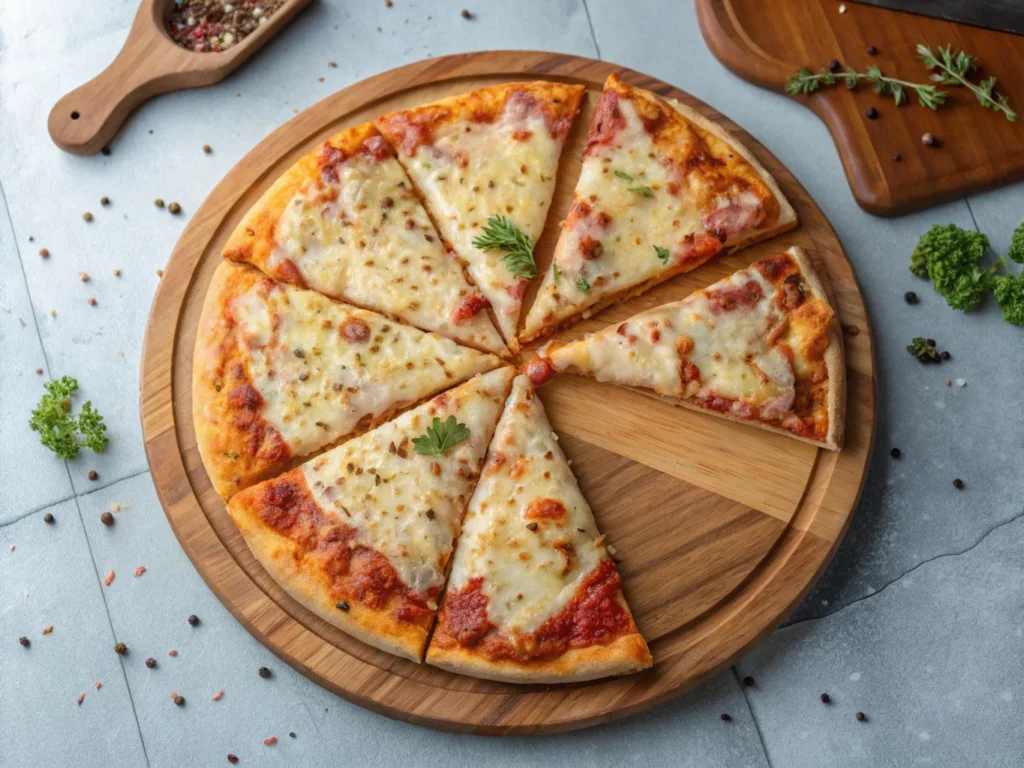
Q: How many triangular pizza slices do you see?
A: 7